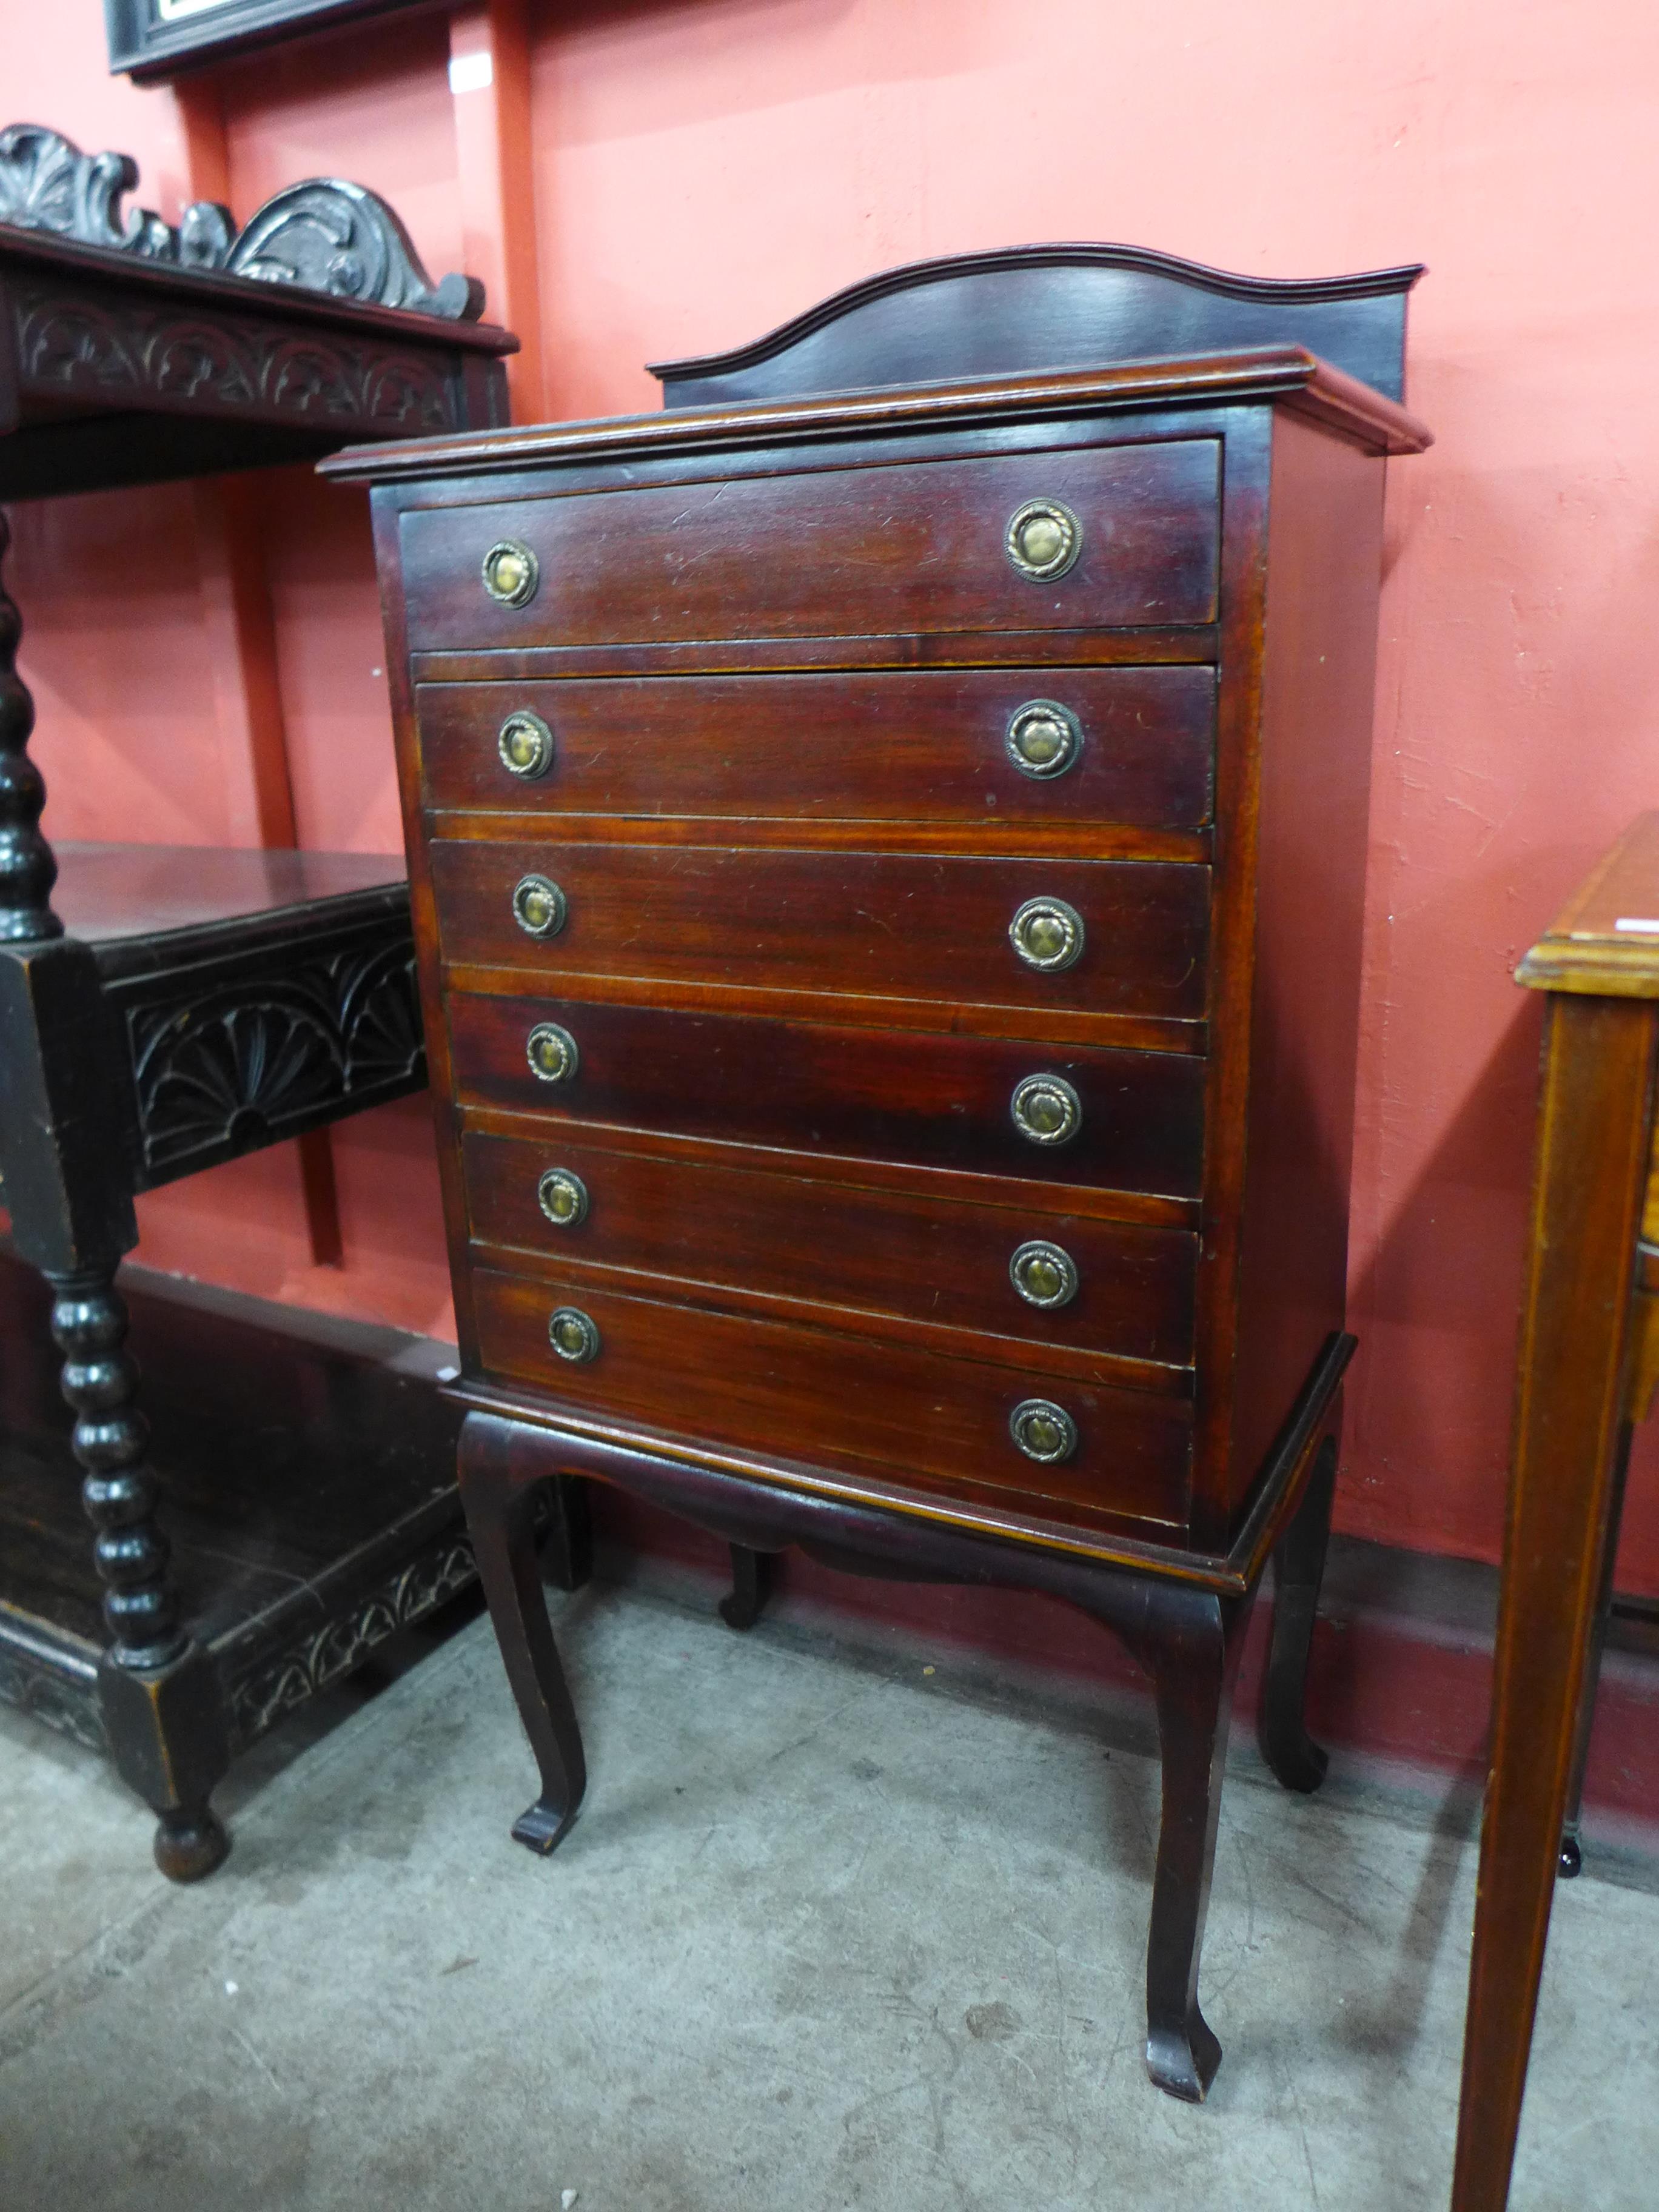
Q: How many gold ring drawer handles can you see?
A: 12